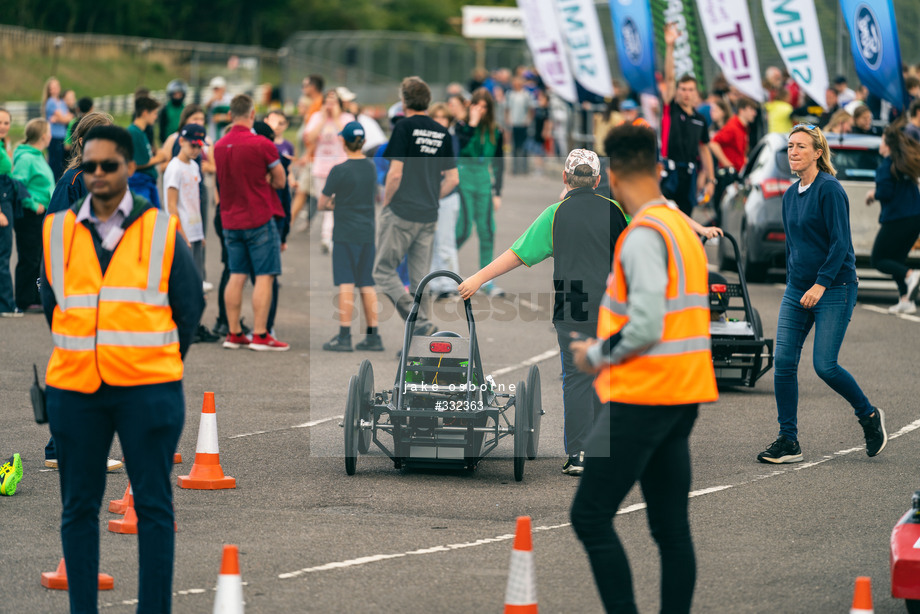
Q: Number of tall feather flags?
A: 7